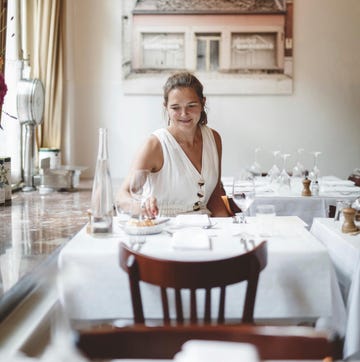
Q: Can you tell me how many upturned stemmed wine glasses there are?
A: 5